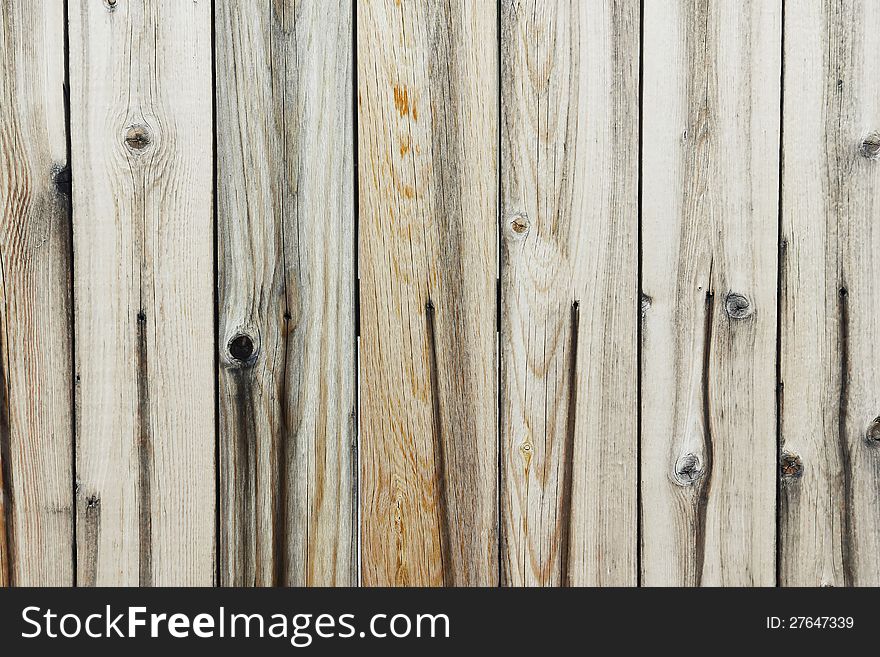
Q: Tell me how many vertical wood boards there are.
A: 7